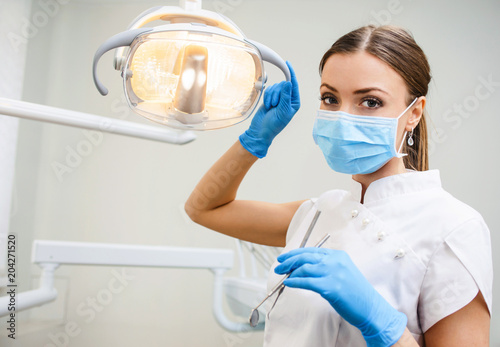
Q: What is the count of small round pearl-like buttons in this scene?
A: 4